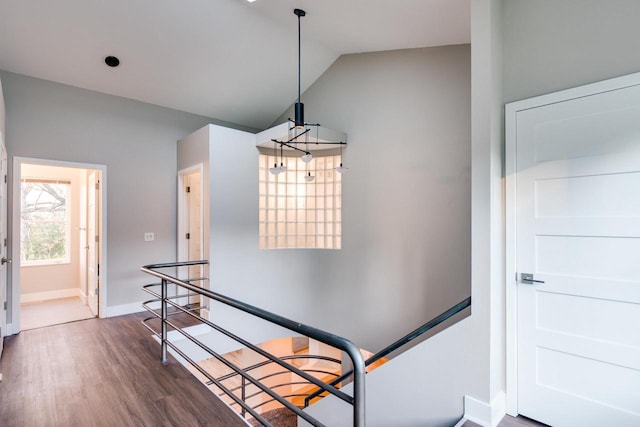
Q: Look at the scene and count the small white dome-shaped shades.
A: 5